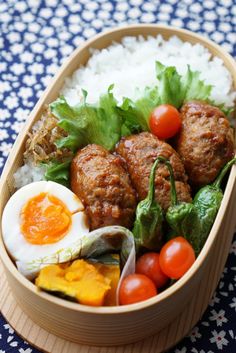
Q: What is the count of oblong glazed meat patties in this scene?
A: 3